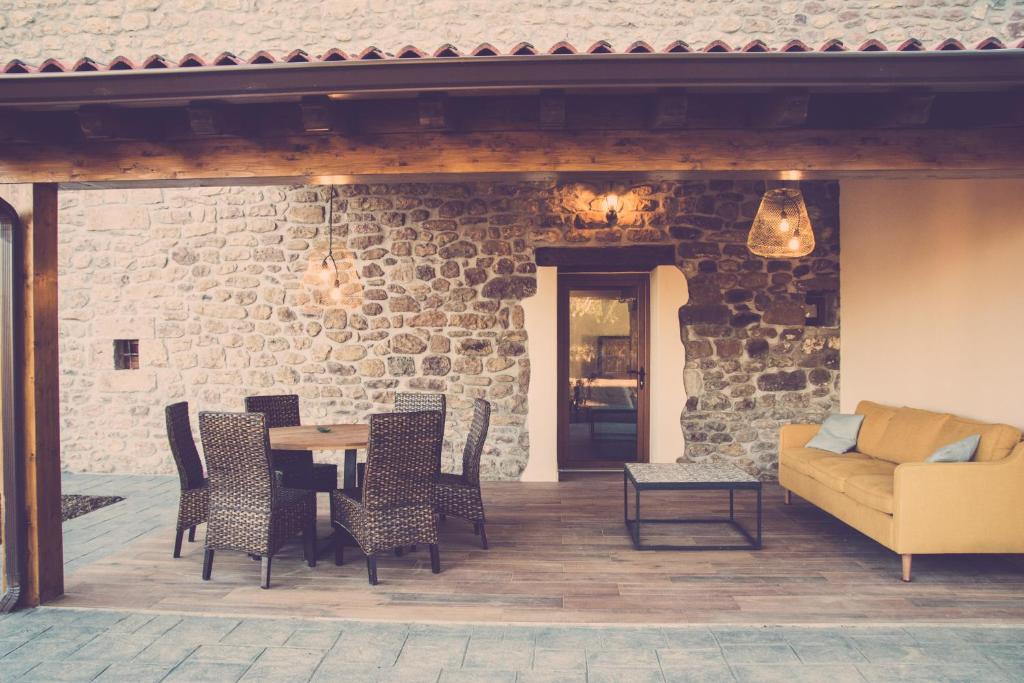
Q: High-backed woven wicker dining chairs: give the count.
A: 6